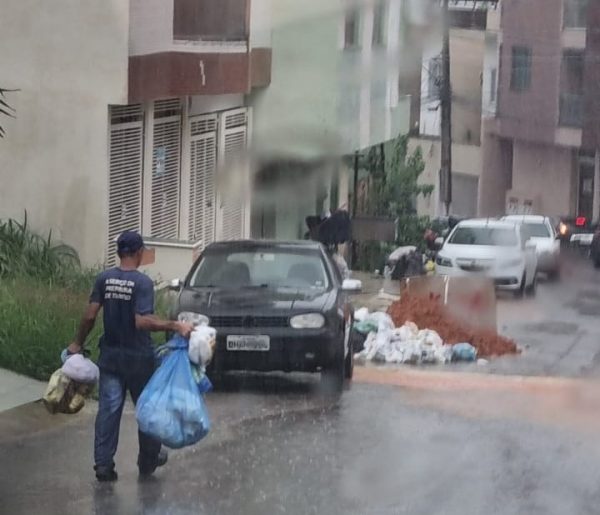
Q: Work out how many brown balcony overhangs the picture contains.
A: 1